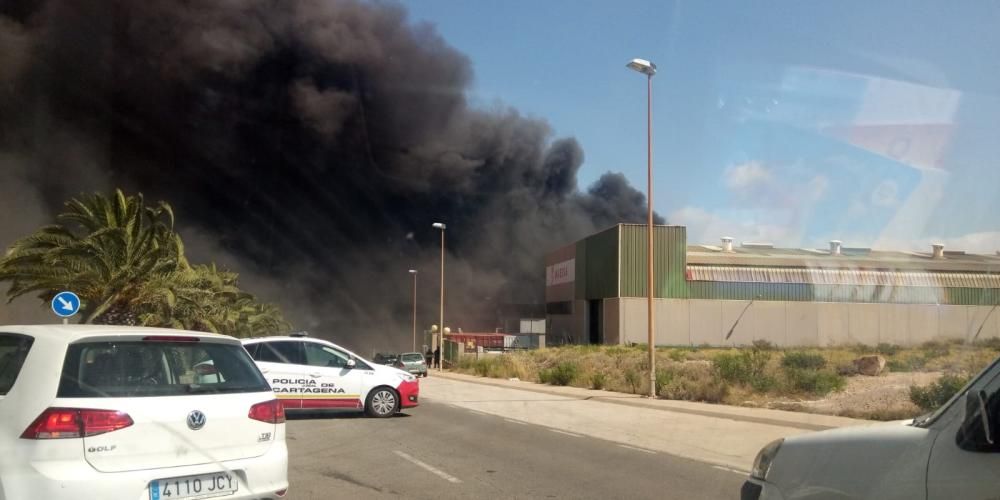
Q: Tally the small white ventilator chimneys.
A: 3